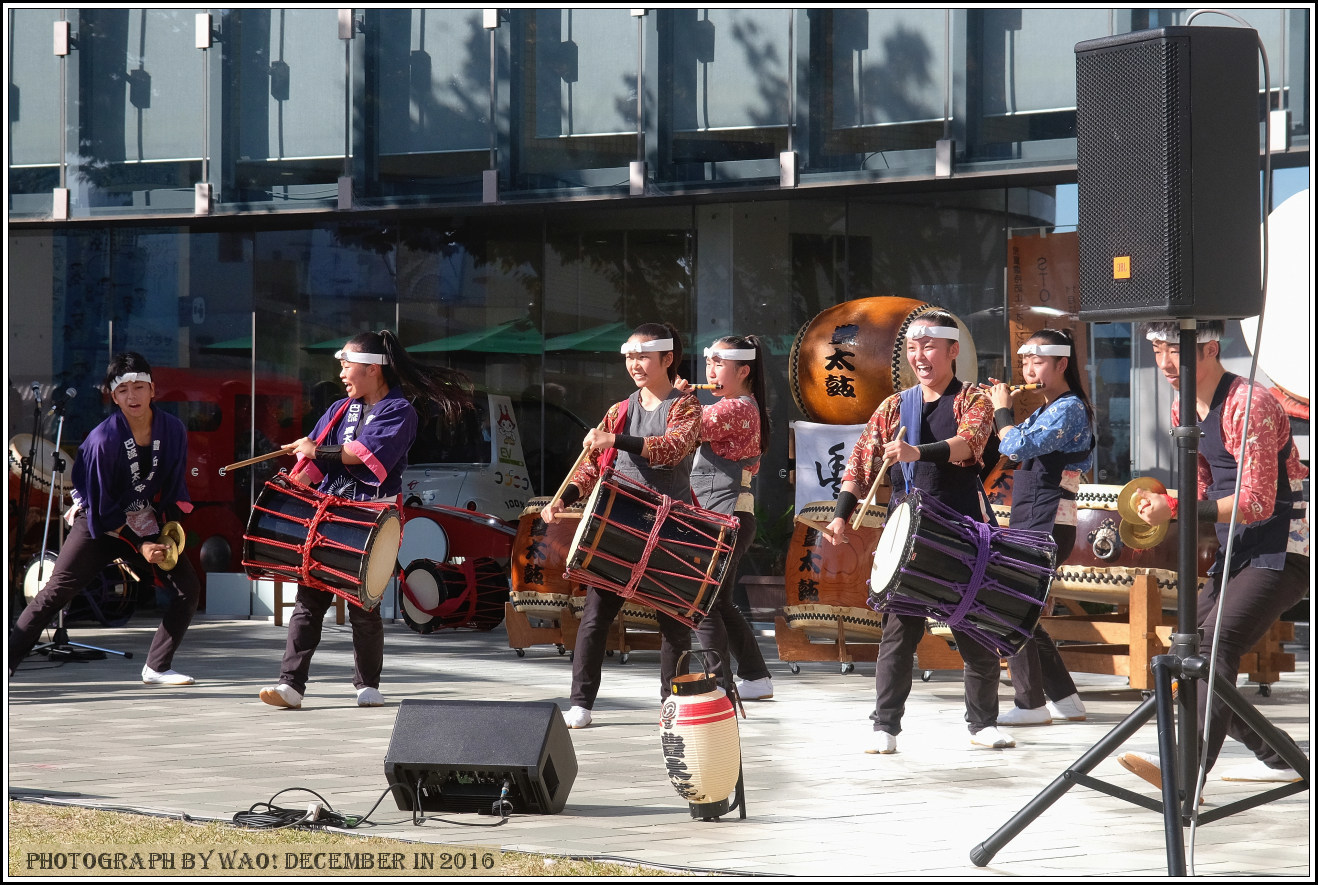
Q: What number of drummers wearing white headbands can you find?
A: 3